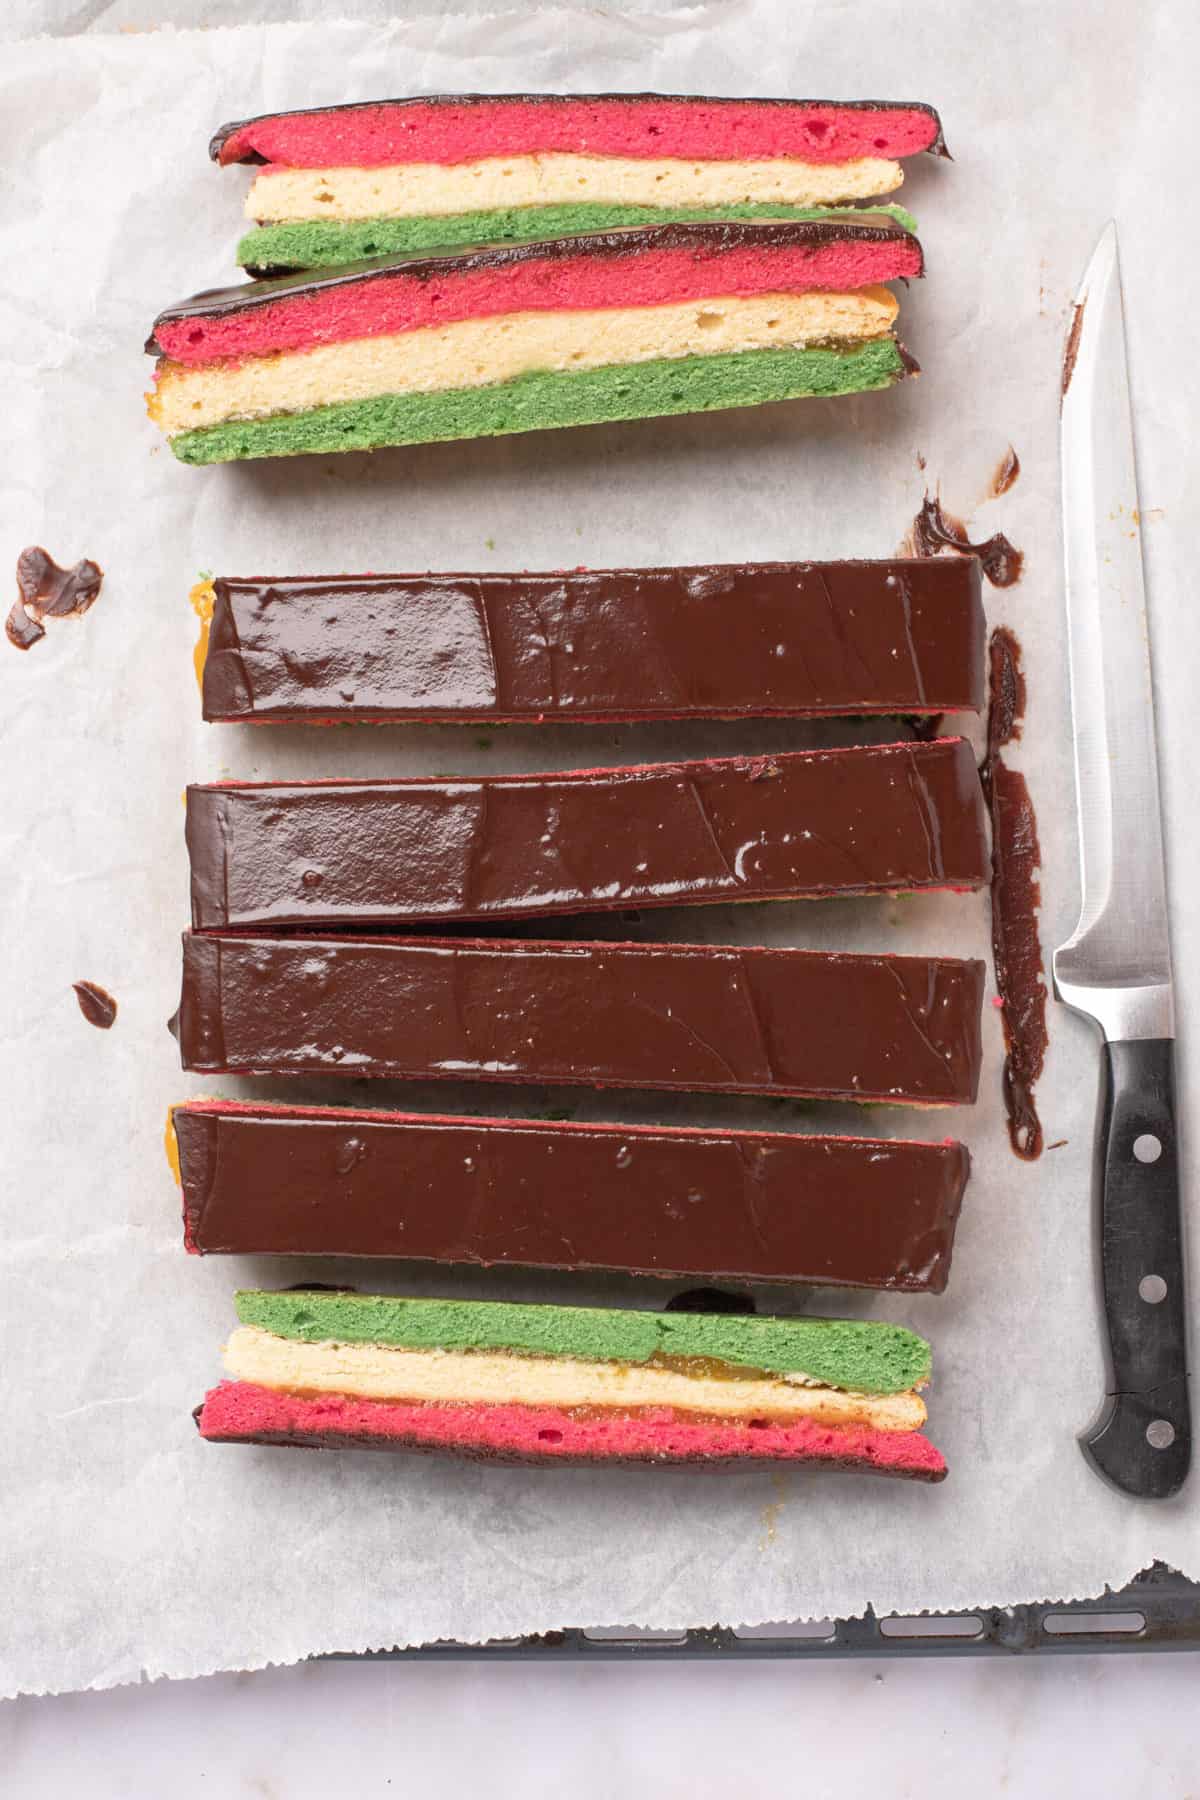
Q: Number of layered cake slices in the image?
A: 7